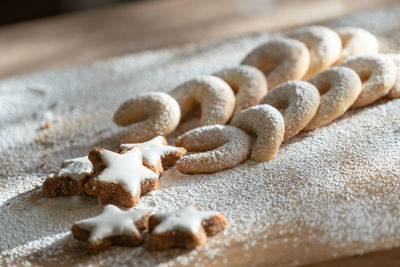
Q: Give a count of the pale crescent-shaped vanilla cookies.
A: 12